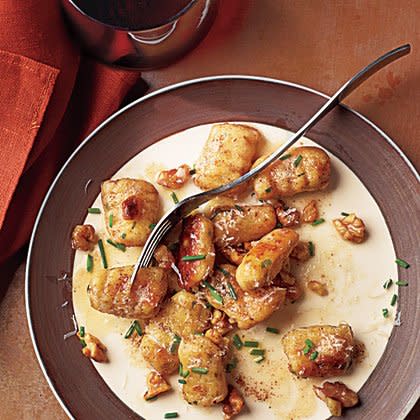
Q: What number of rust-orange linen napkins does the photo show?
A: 1